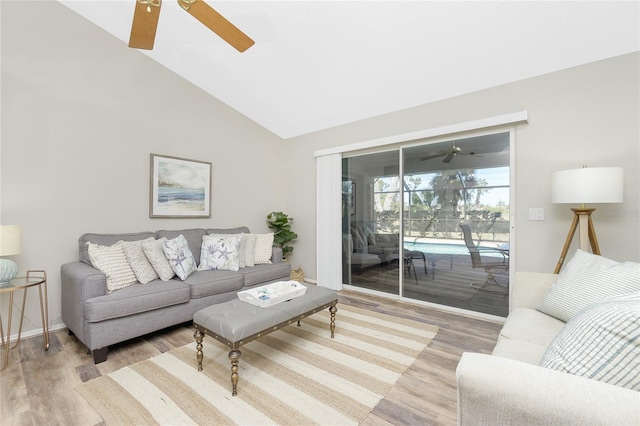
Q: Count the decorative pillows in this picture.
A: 10